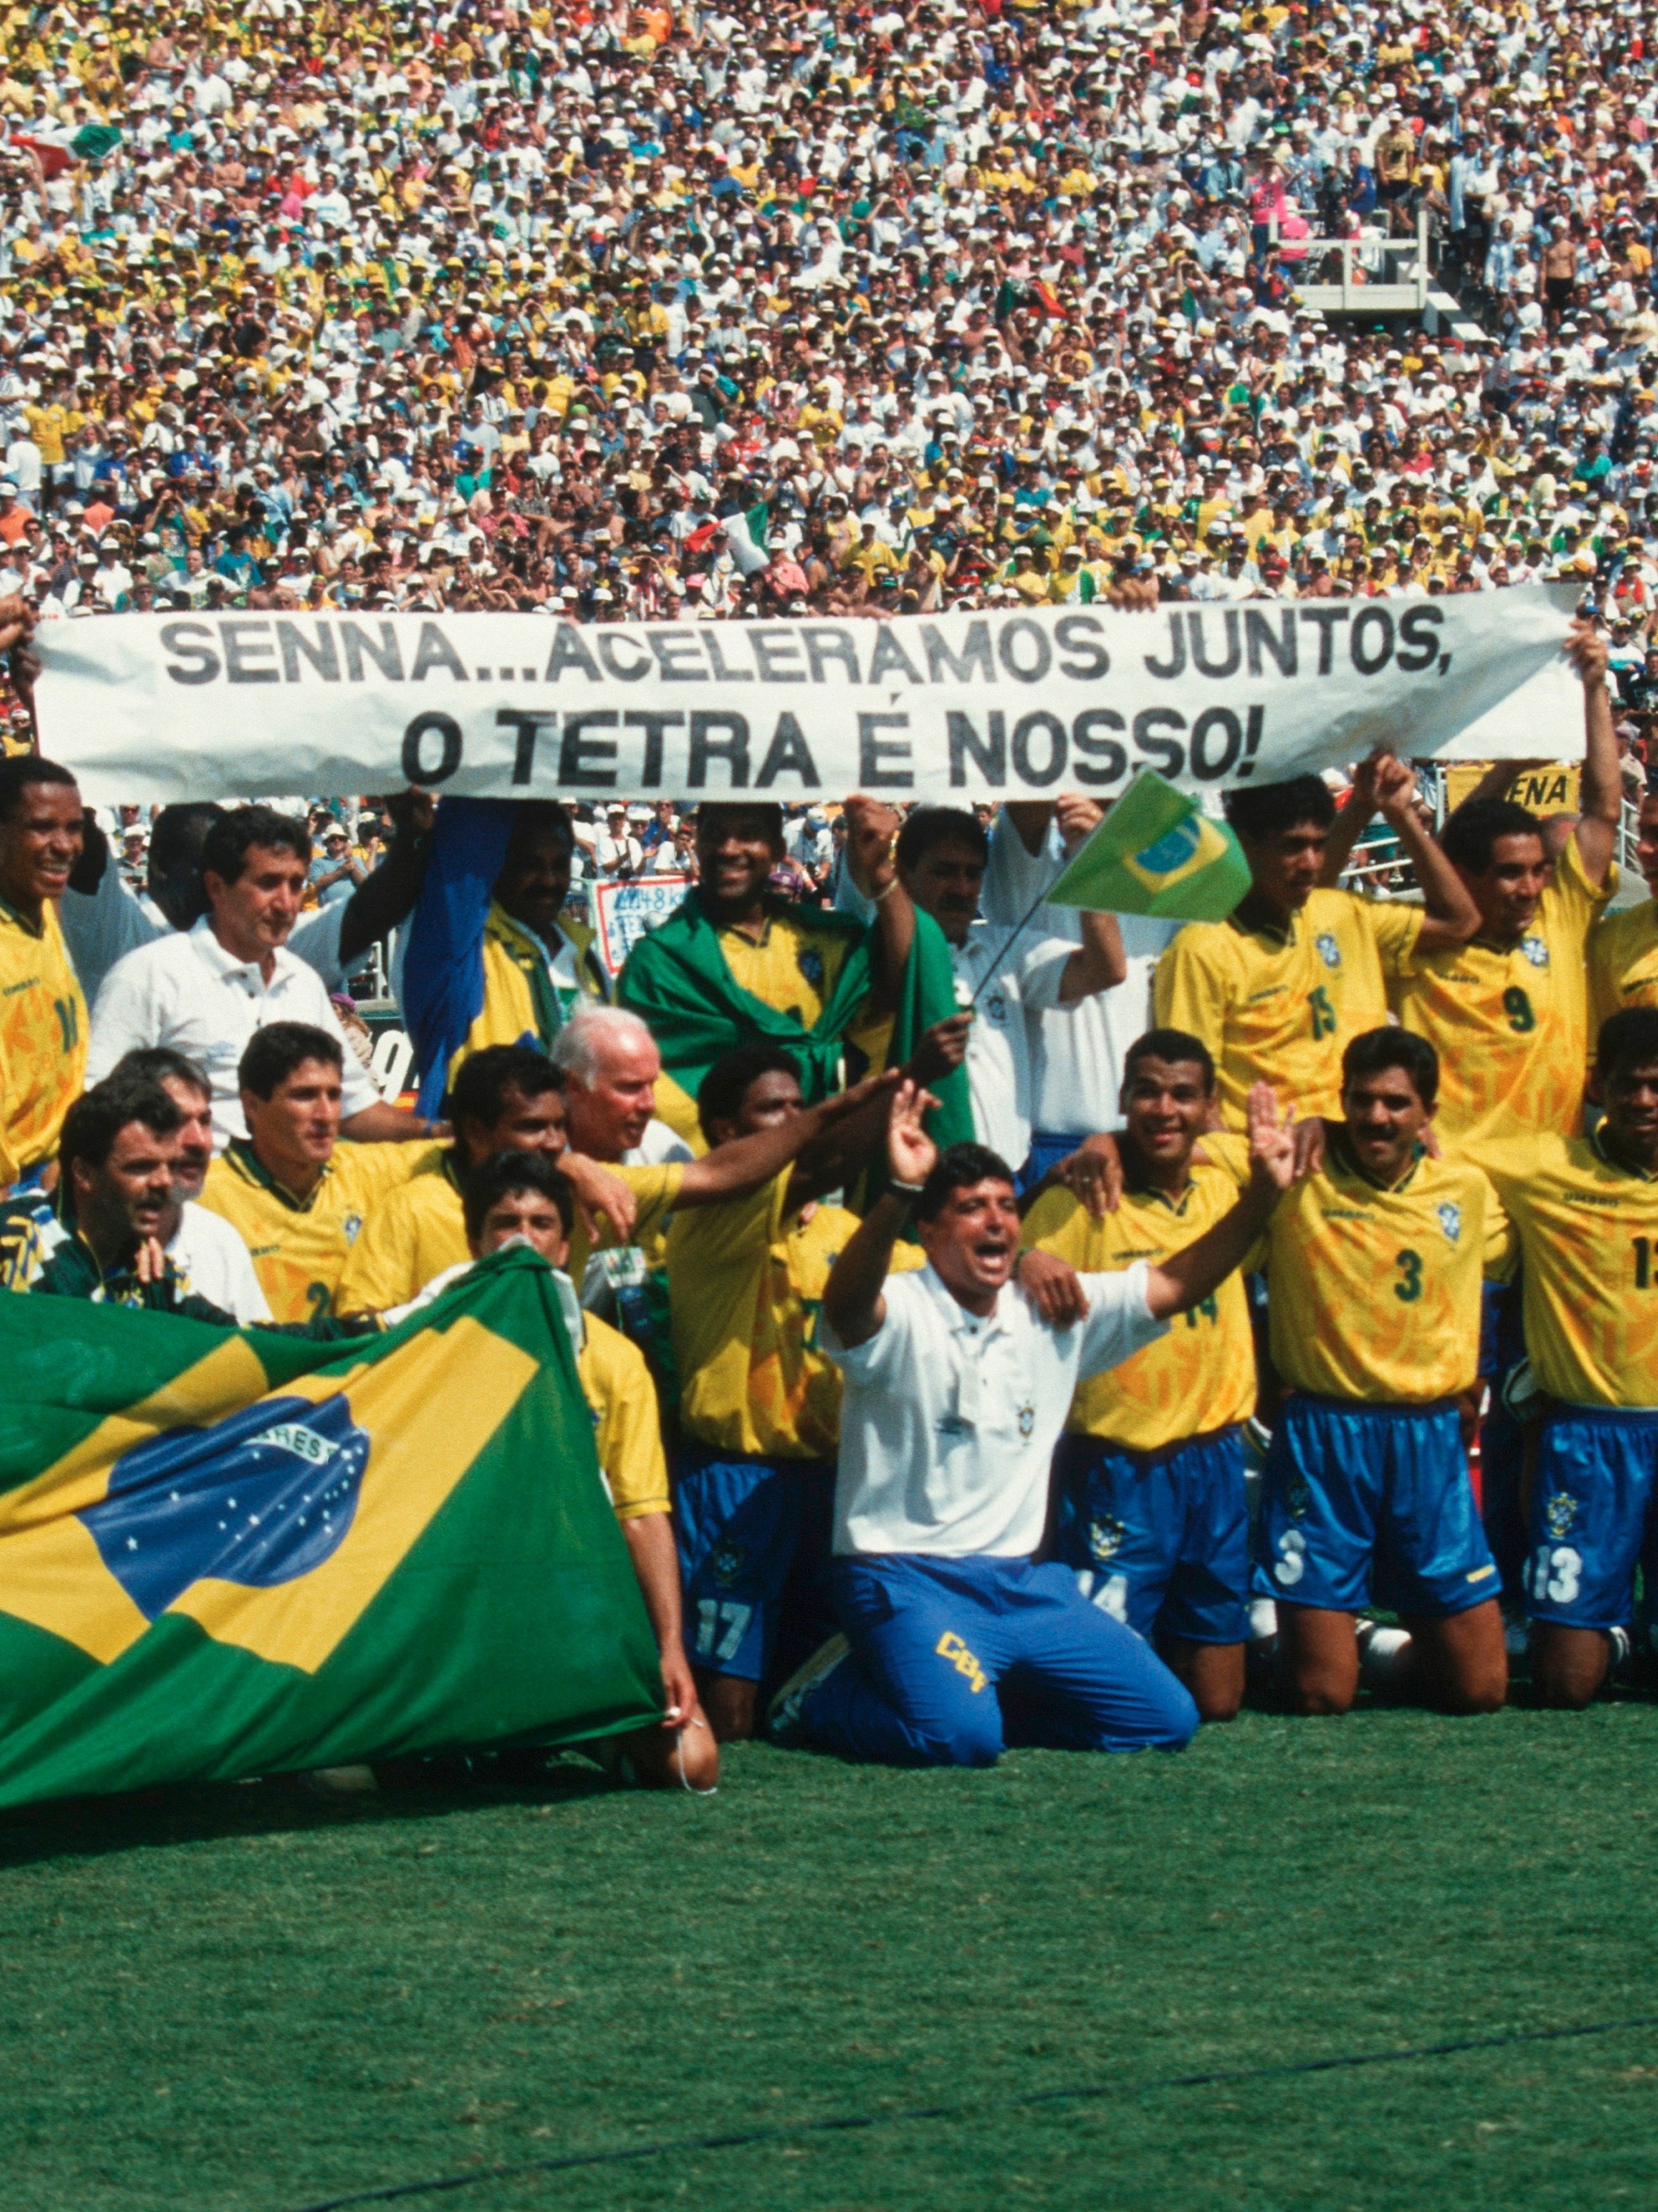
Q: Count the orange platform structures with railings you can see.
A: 0